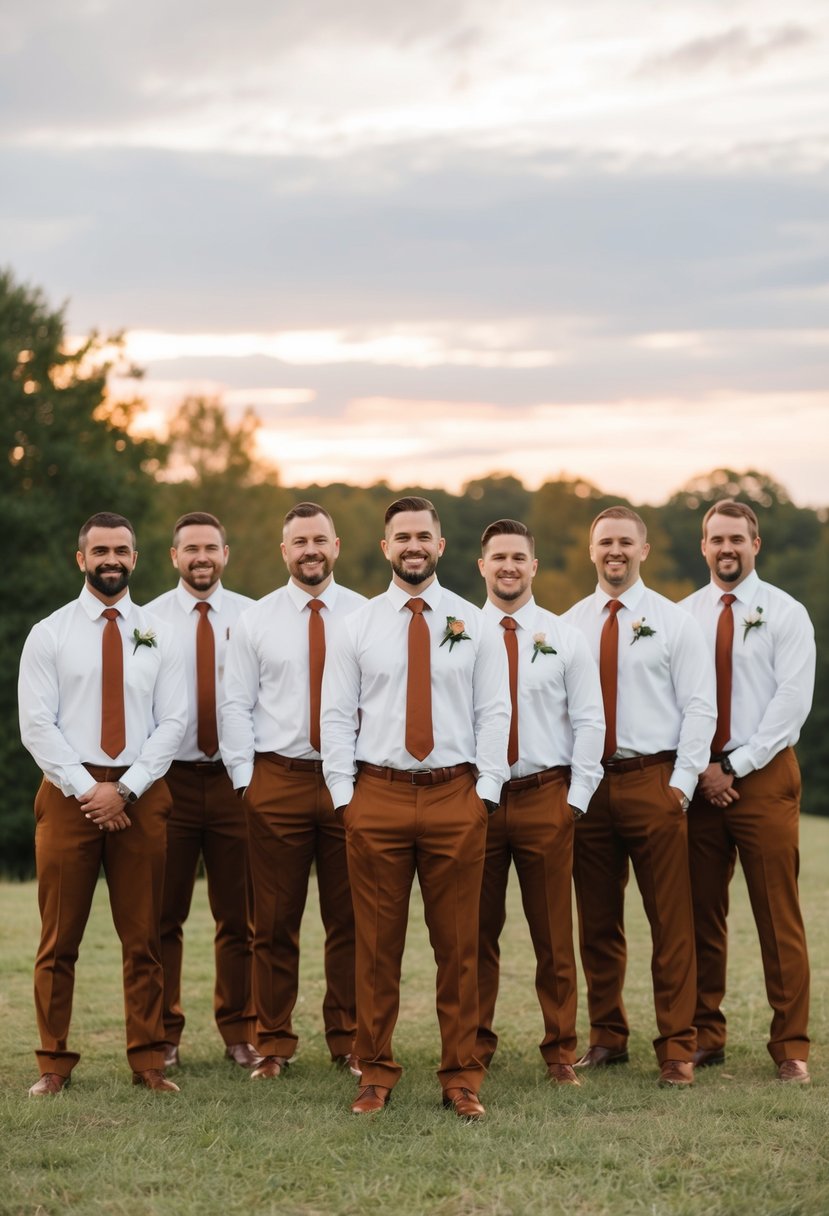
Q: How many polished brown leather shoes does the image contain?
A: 13